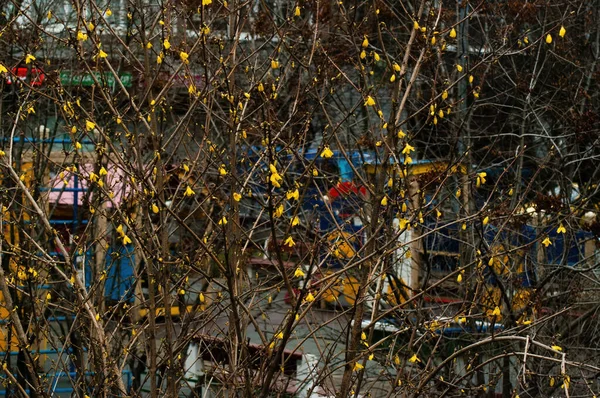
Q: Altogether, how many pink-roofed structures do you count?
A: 1